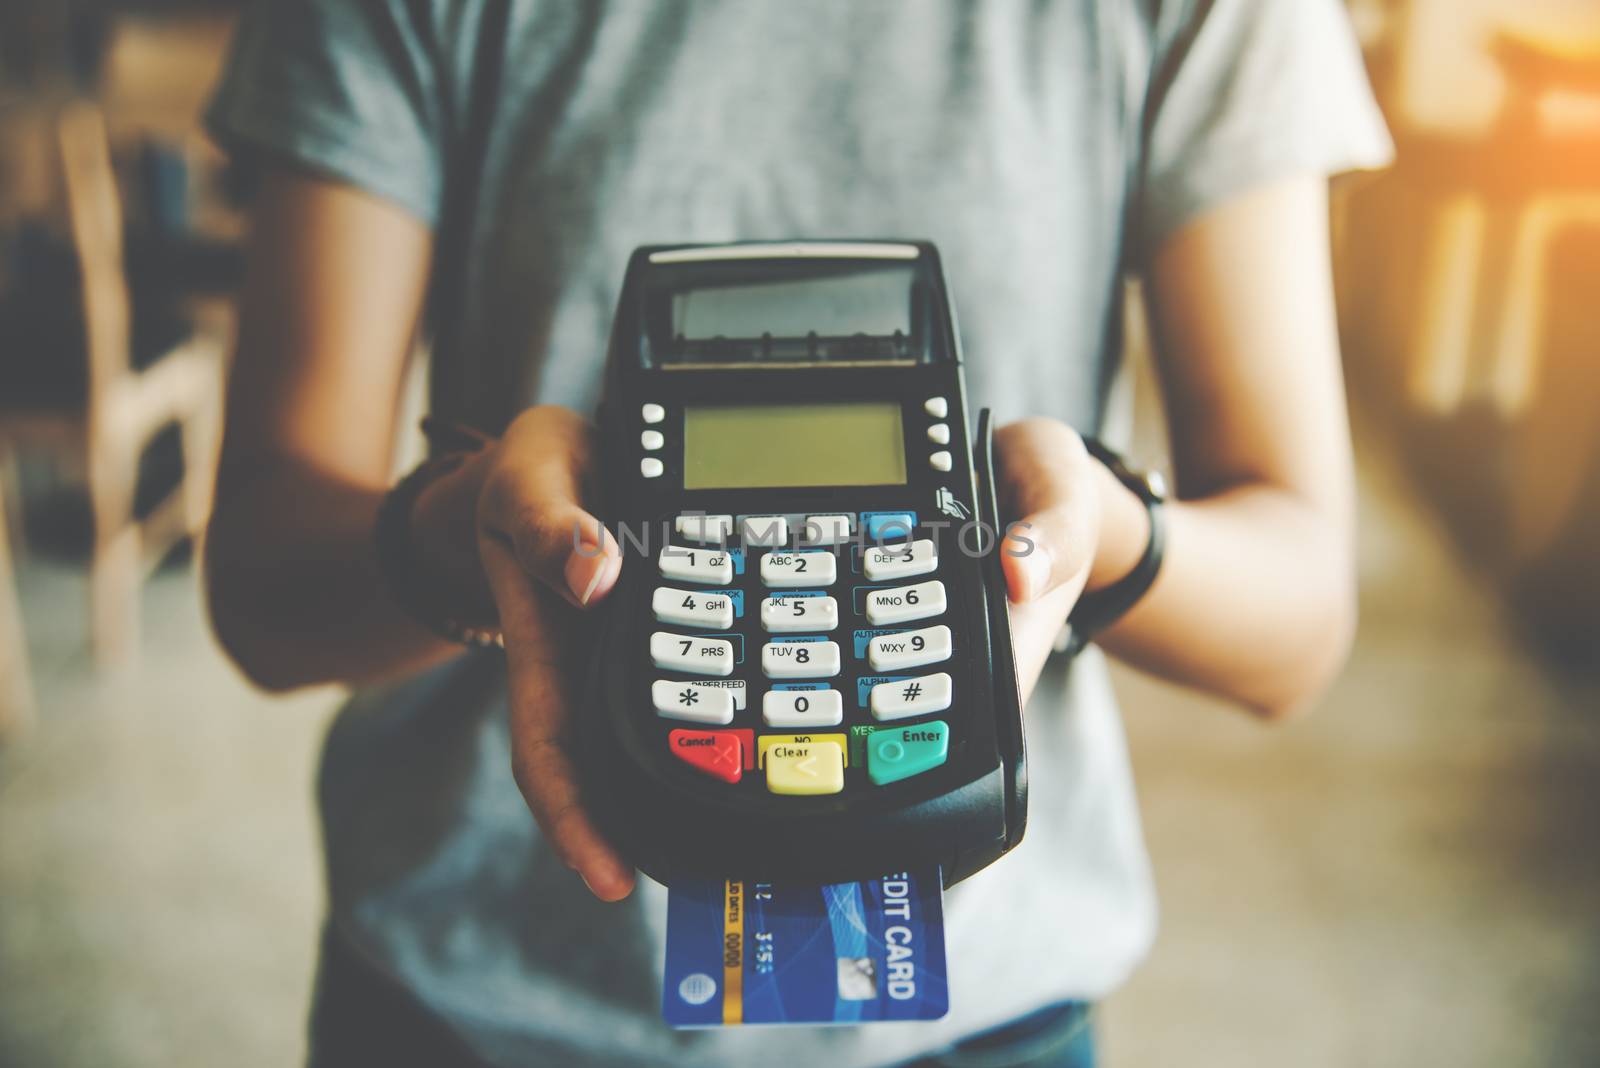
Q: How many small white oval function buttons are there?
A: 6